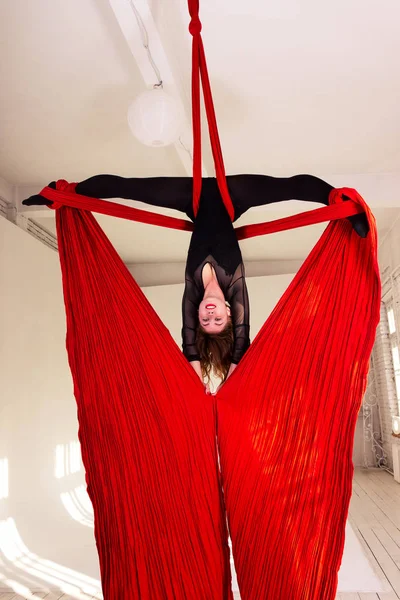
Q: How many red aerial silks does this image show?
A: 2